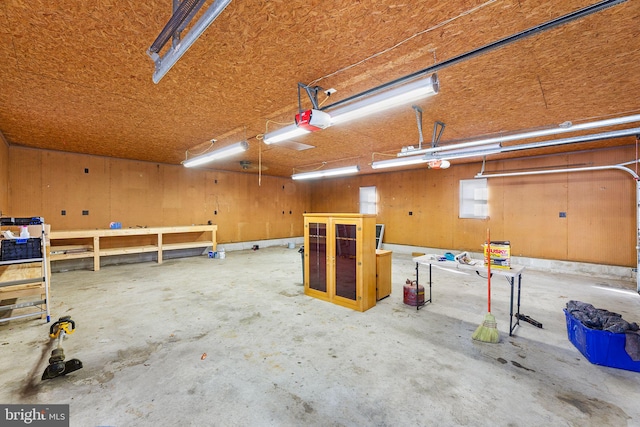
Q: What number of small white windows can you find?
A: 2